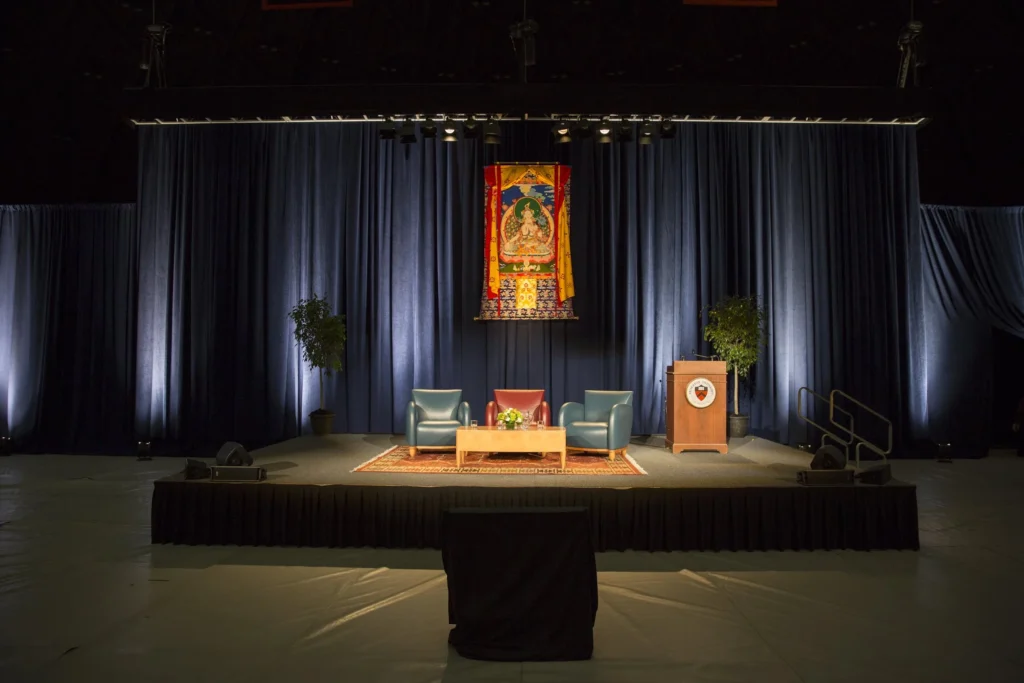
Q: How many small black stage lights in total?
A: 12